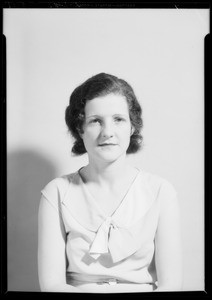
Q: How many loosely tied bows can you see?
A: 1